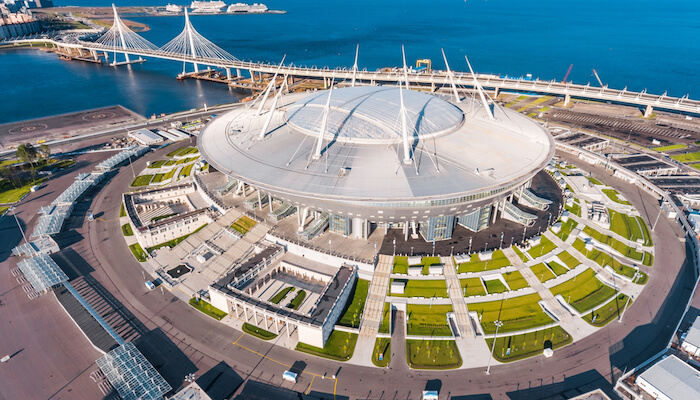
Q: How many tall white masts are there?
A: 8